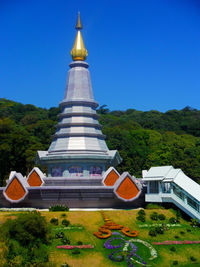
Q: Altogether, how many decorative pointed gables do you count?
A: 4